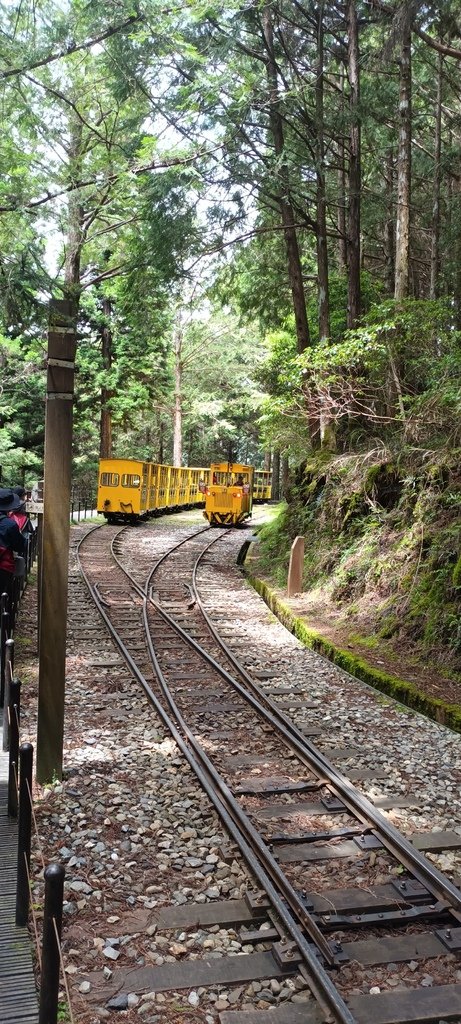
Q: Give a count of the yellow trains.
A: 2